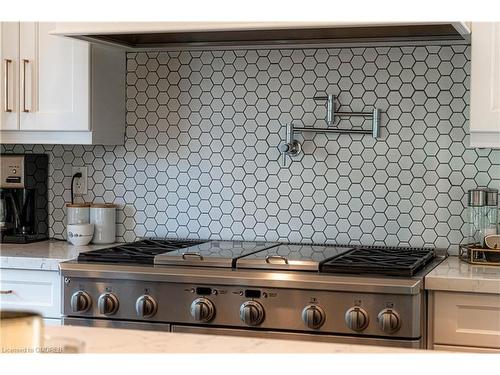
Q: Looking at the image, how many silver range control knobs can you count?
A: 8